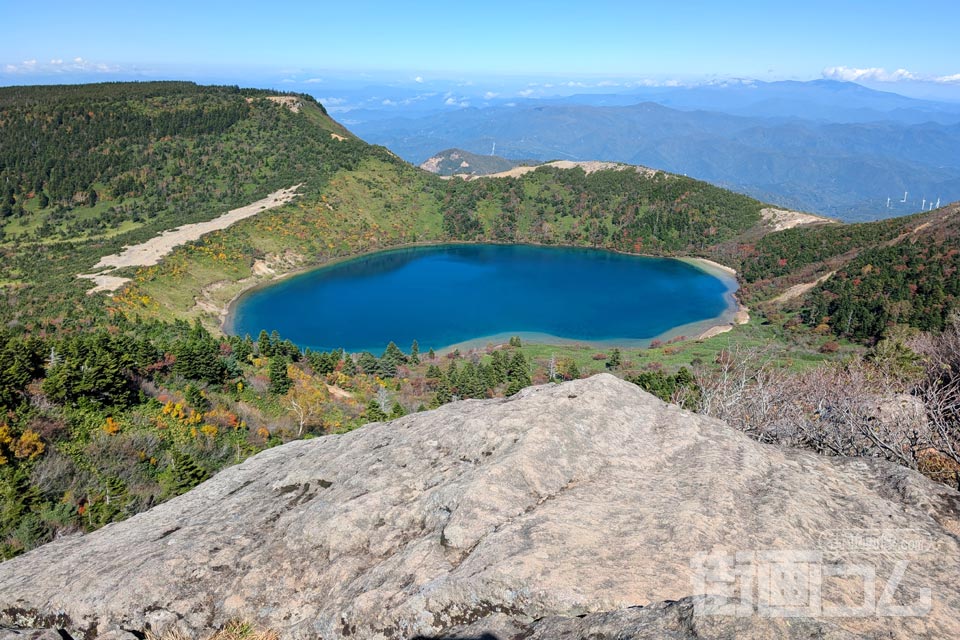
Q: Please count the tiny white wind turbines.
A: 5